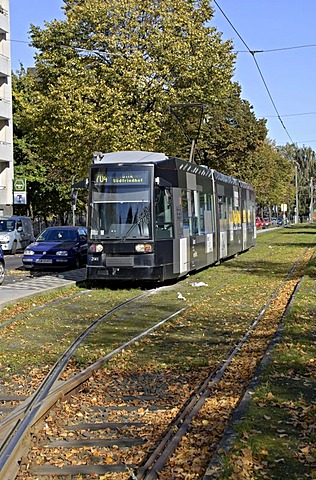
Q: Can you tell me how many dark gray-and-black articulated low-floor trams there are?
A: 1